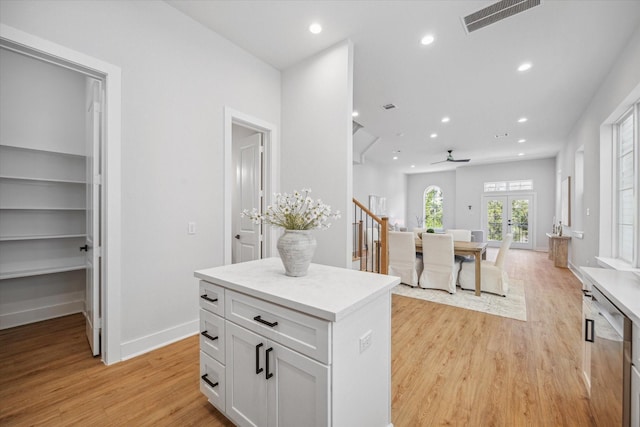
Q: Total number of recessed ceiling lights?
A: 11